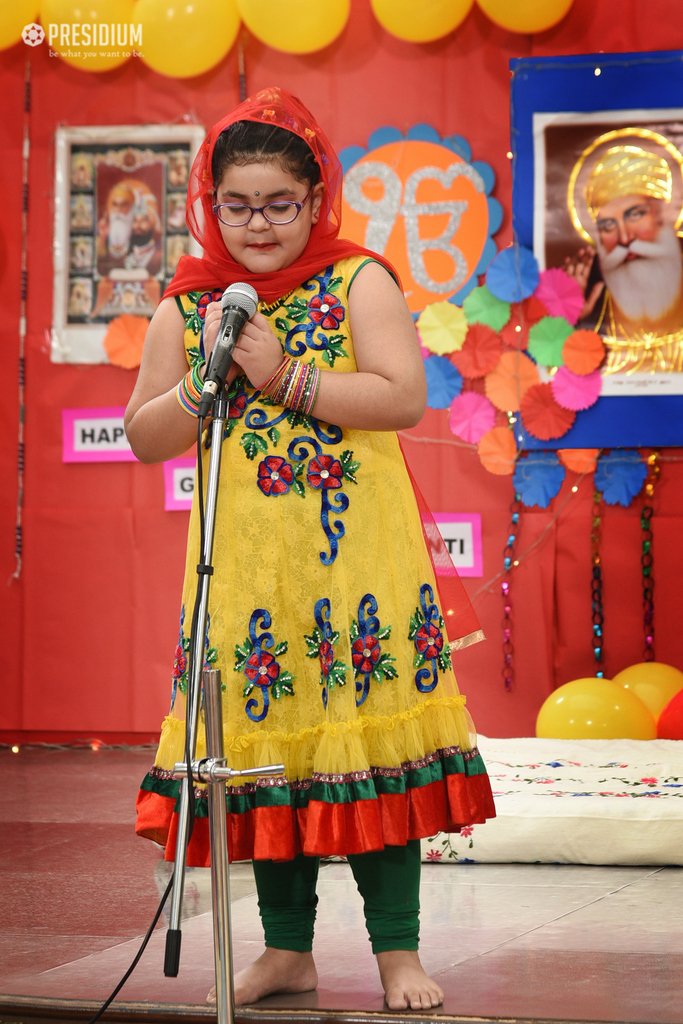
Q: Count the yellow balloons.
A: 8